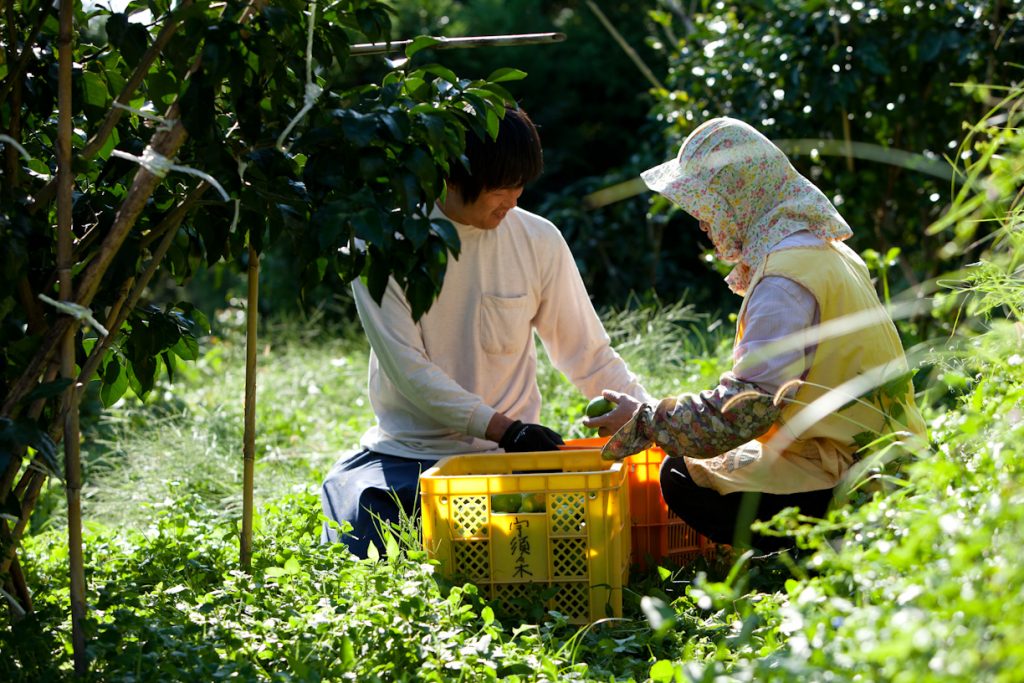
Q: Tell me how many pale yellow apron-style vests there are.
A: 1